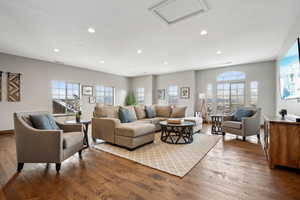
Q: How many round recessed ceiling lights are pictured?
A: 7